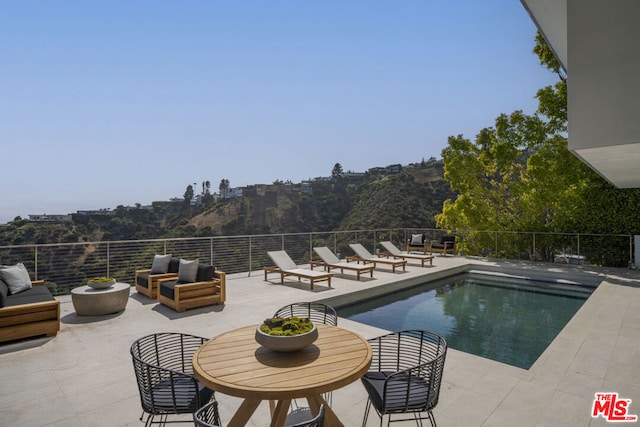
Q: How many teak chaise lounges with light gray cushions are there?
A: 4